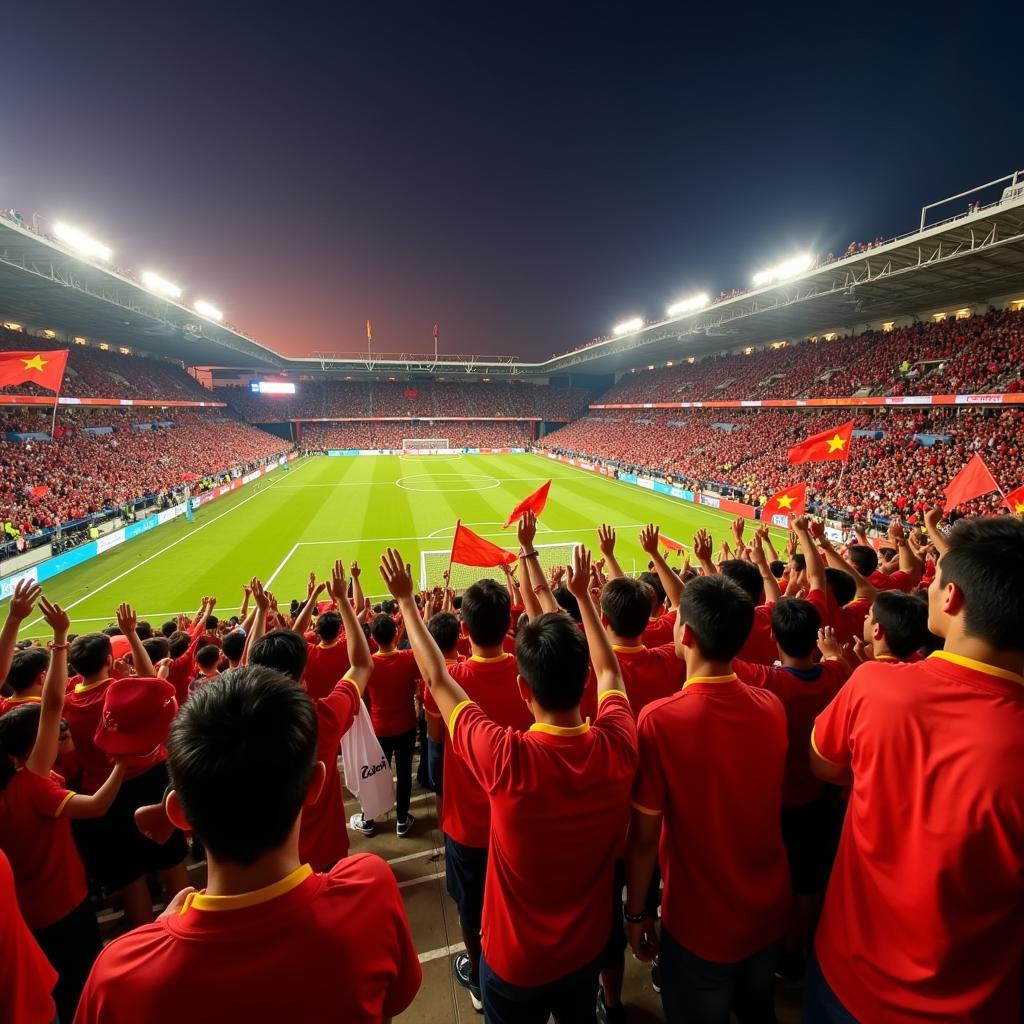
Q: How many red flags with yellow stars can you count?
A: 4